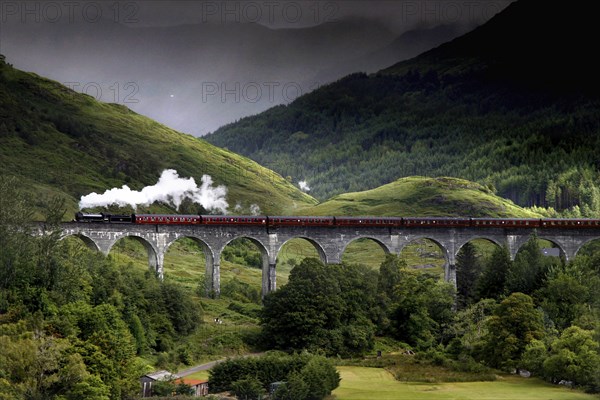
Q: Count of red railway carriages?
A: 7